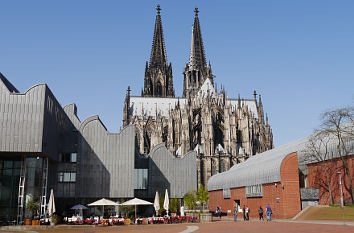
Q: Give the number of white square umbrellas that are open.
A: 2